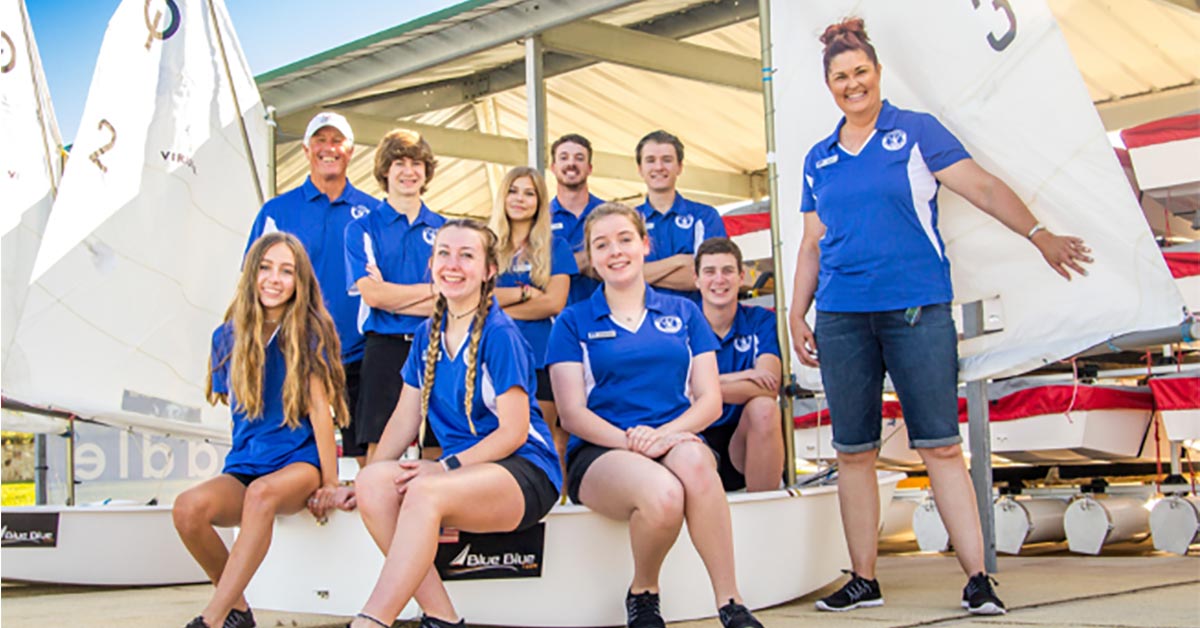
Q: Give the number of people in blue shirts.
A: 10